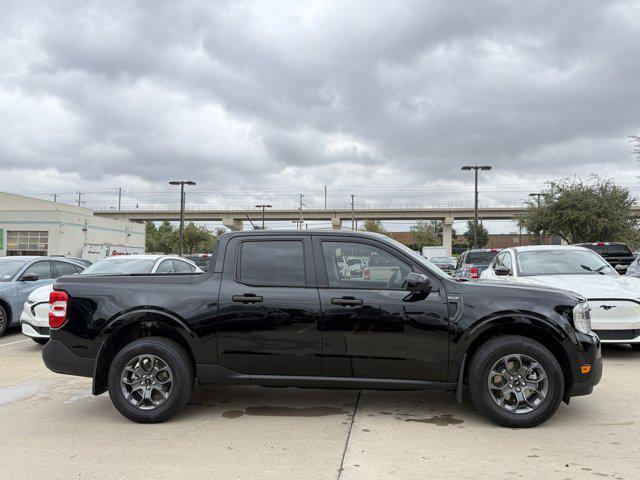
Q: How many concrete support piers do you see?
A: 3